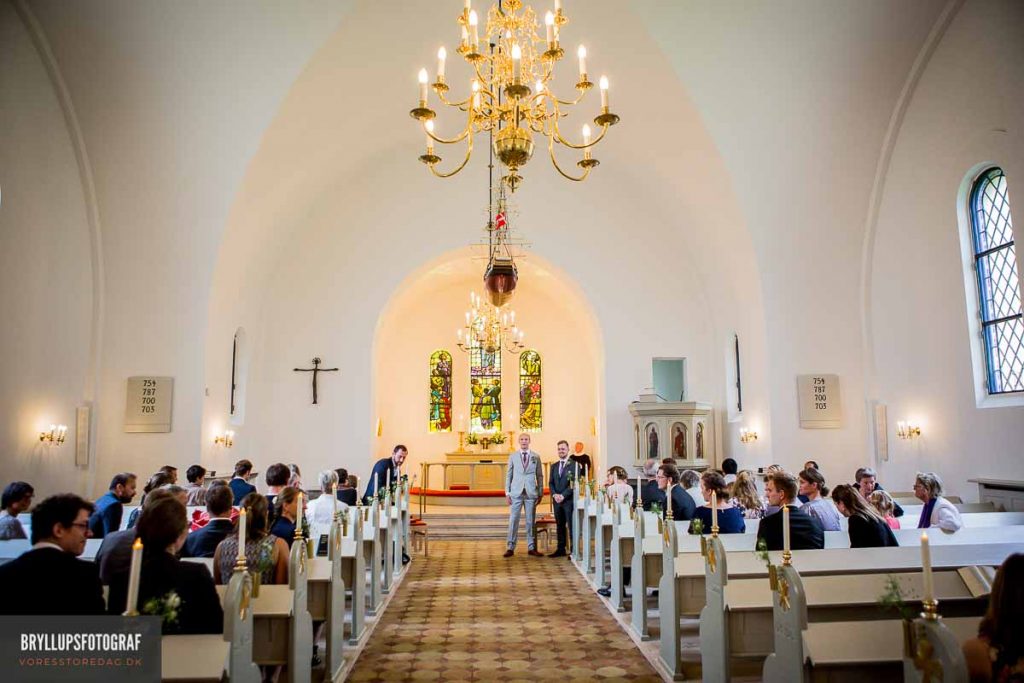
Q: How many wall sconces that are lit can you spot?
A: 4